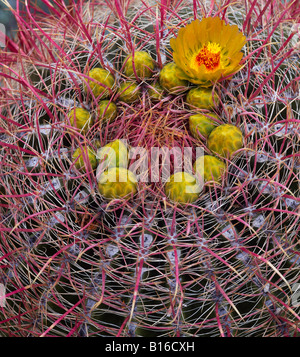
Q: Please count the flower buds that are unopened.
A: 15